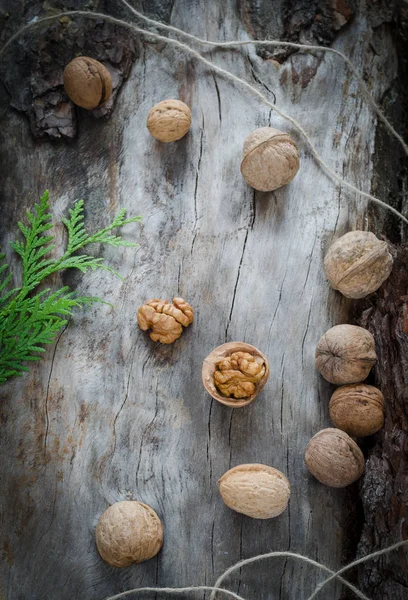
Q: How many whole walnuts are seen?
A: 9